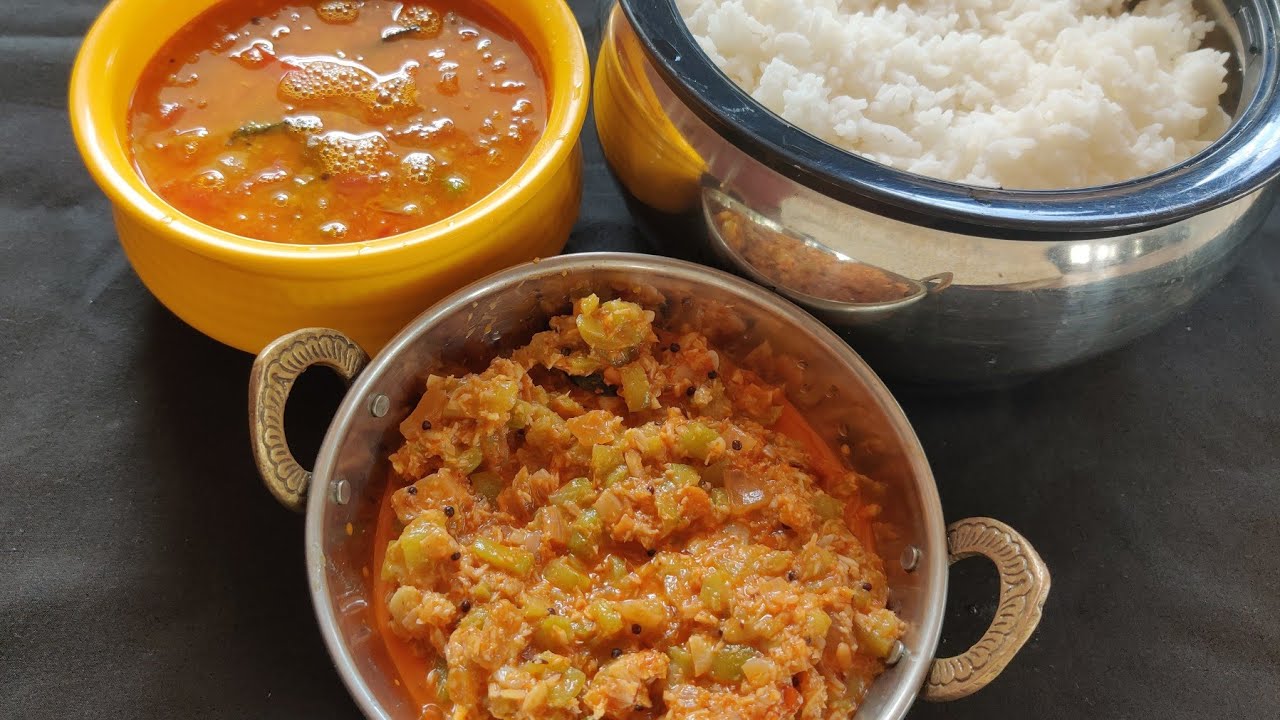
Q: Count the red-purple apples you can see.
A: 0